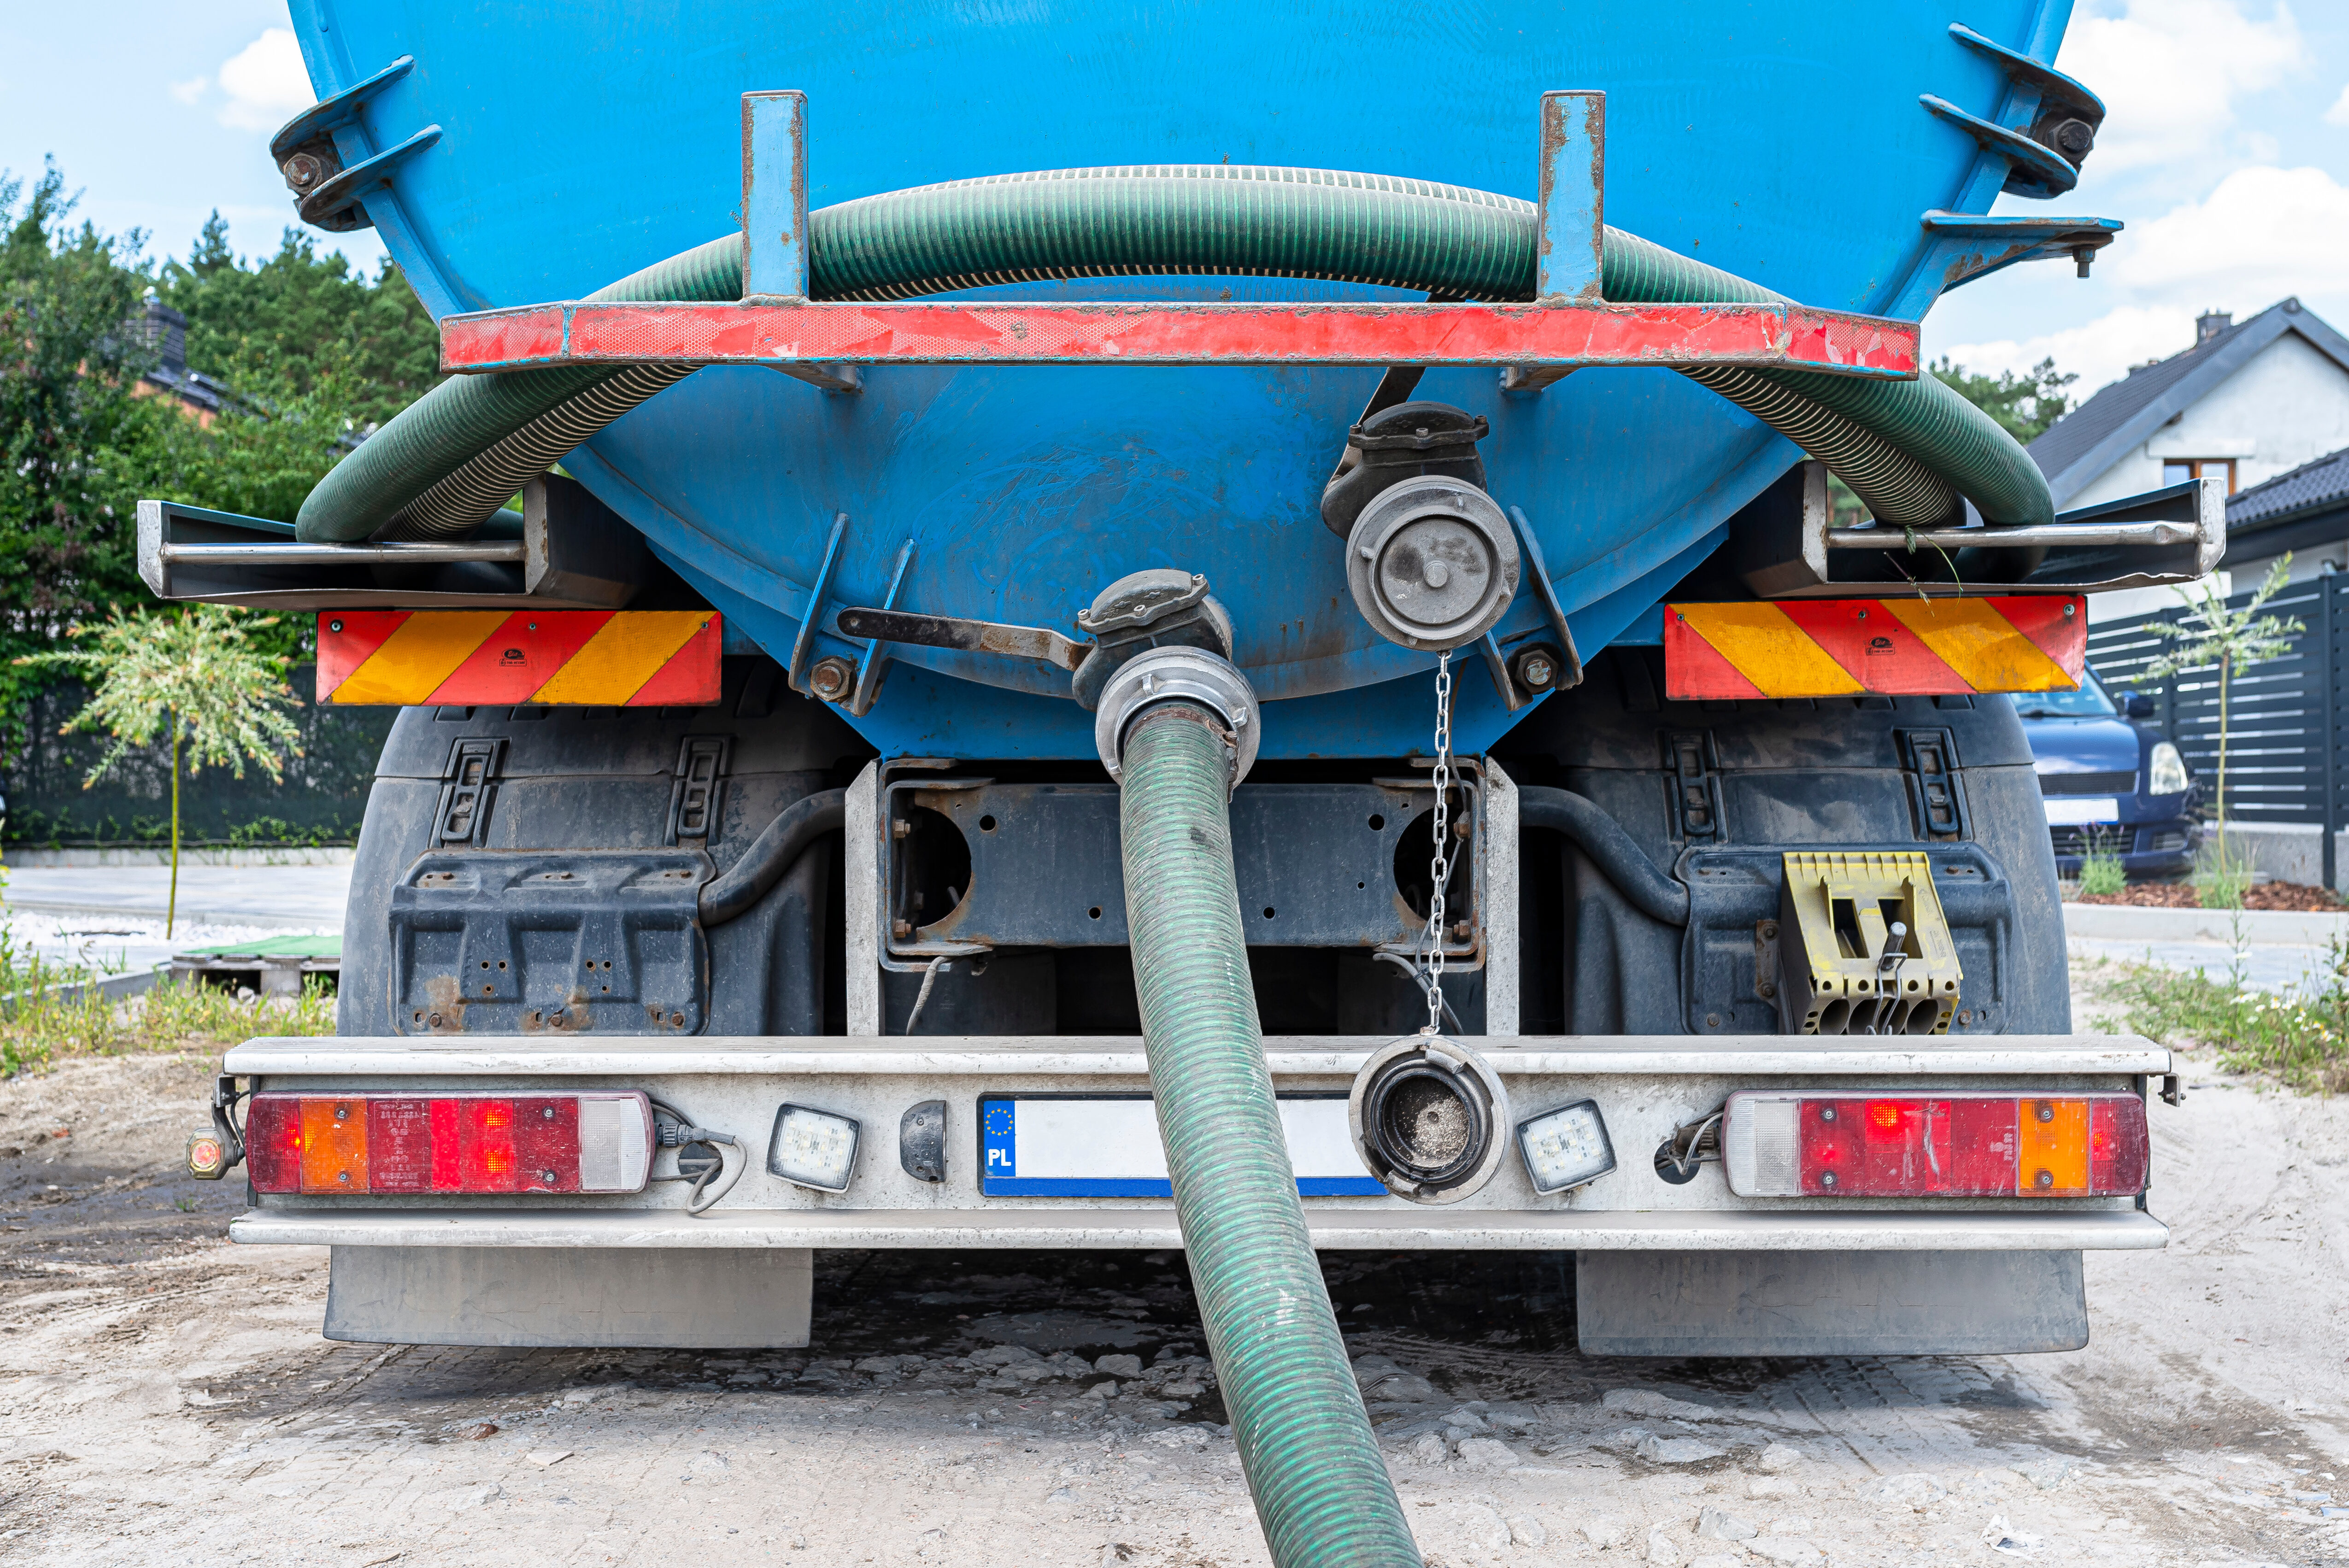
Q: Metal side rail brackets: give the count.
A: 2